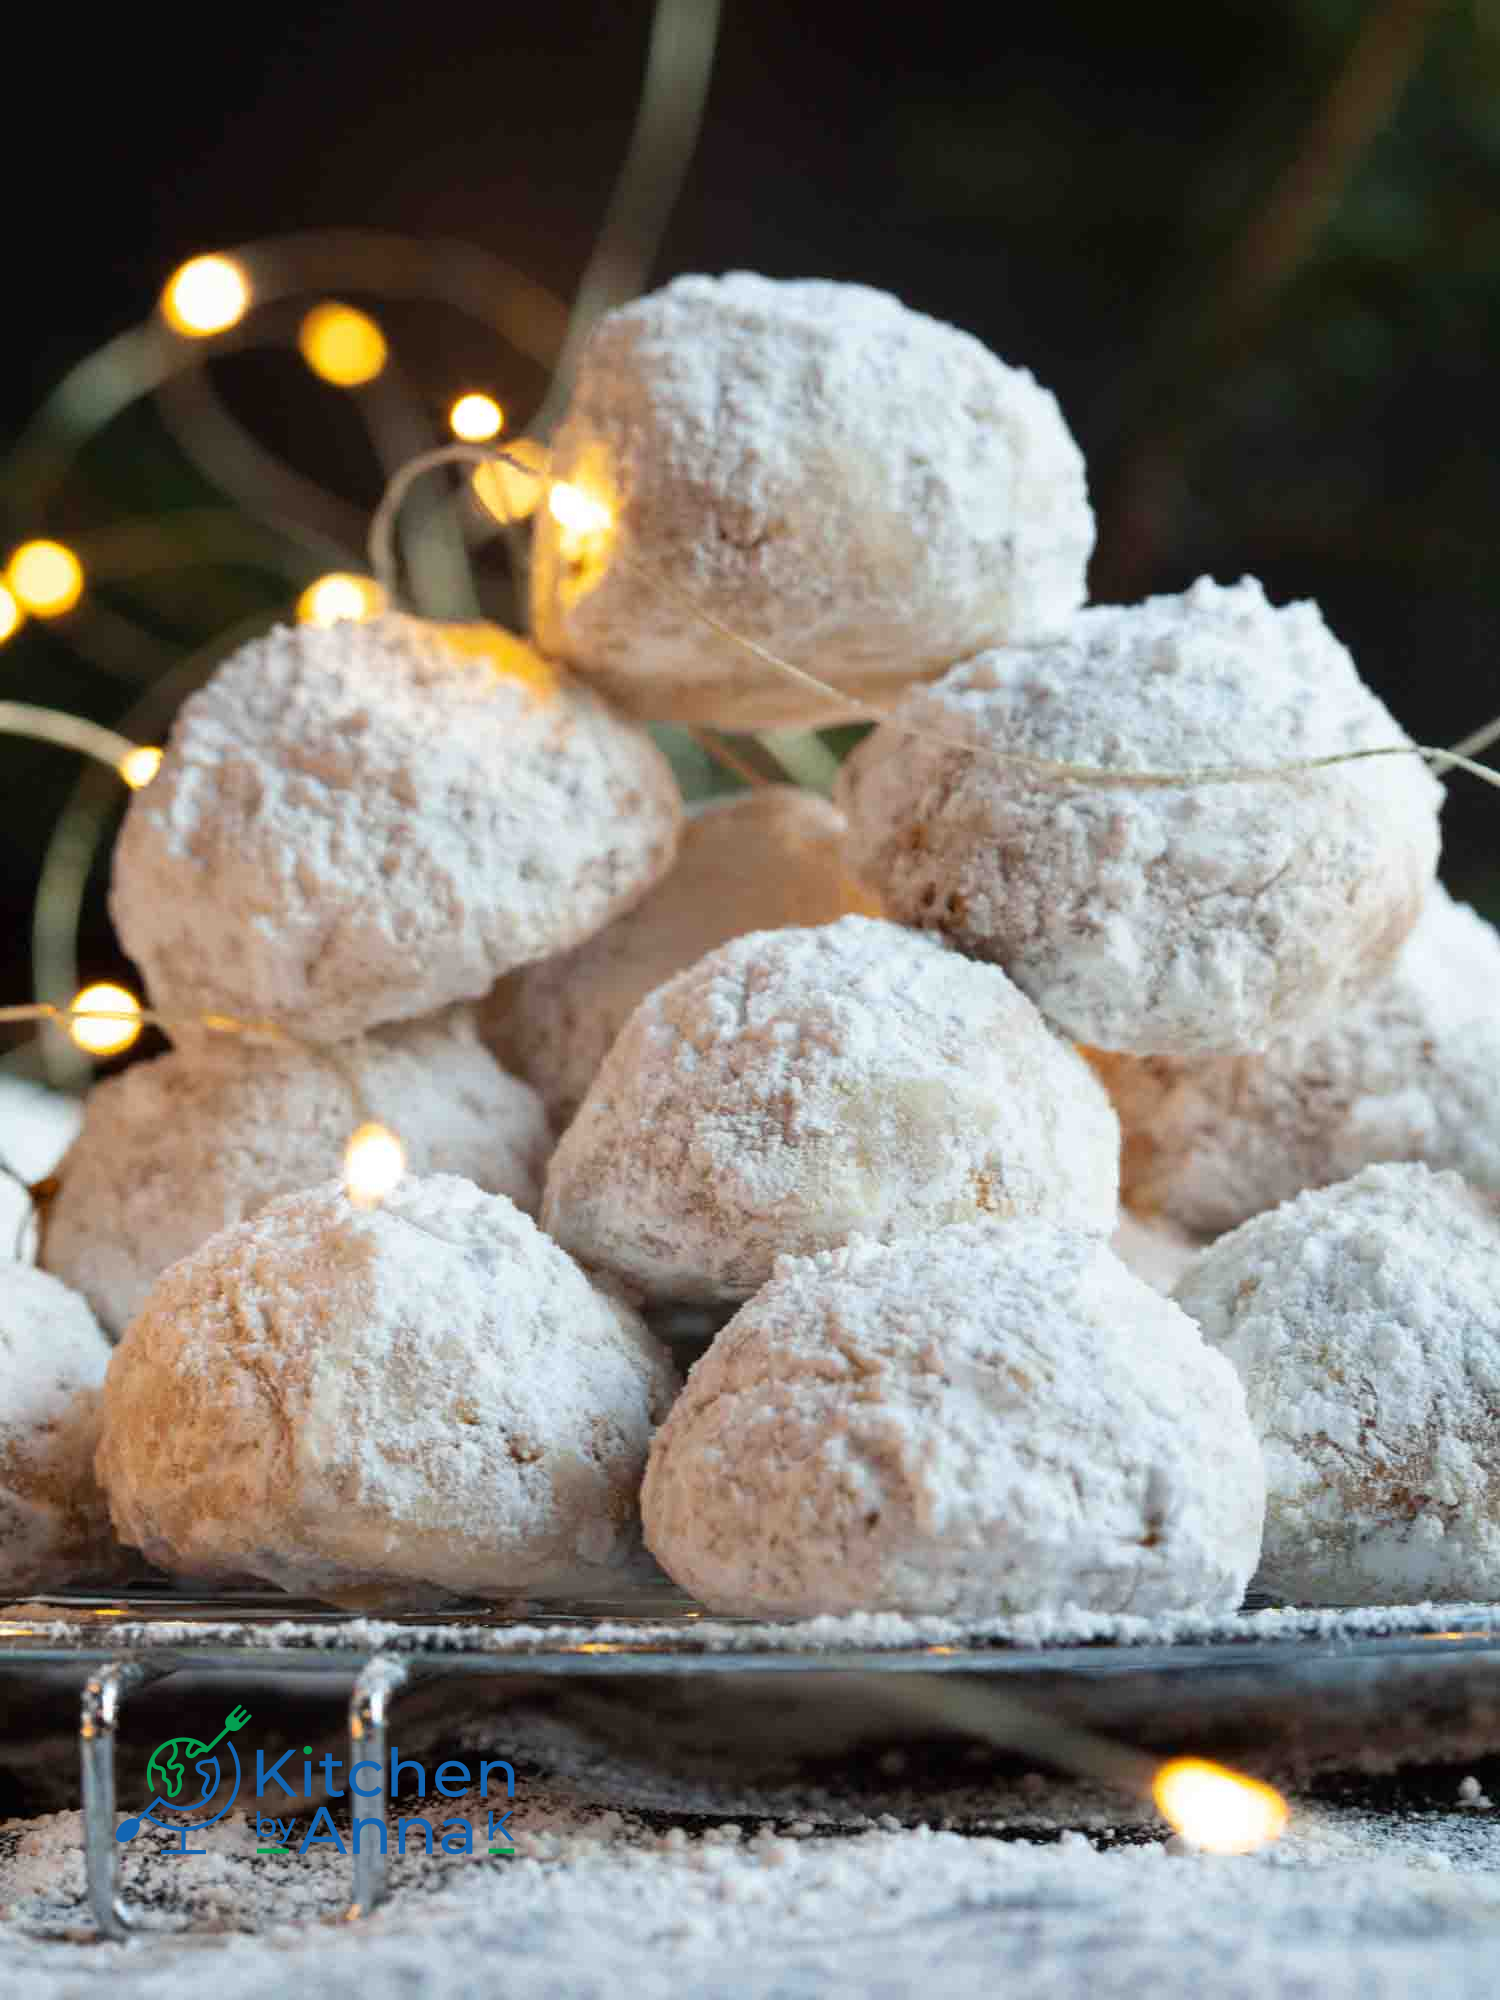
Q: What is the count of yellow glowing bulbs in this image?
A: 12